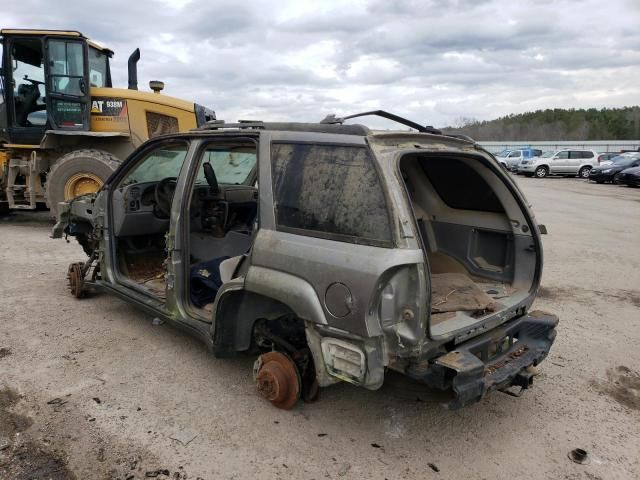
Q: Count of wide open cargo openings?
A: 1